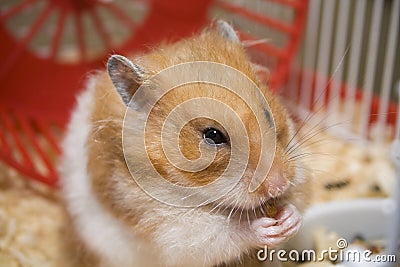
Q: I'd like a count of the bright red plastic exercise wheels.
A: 1